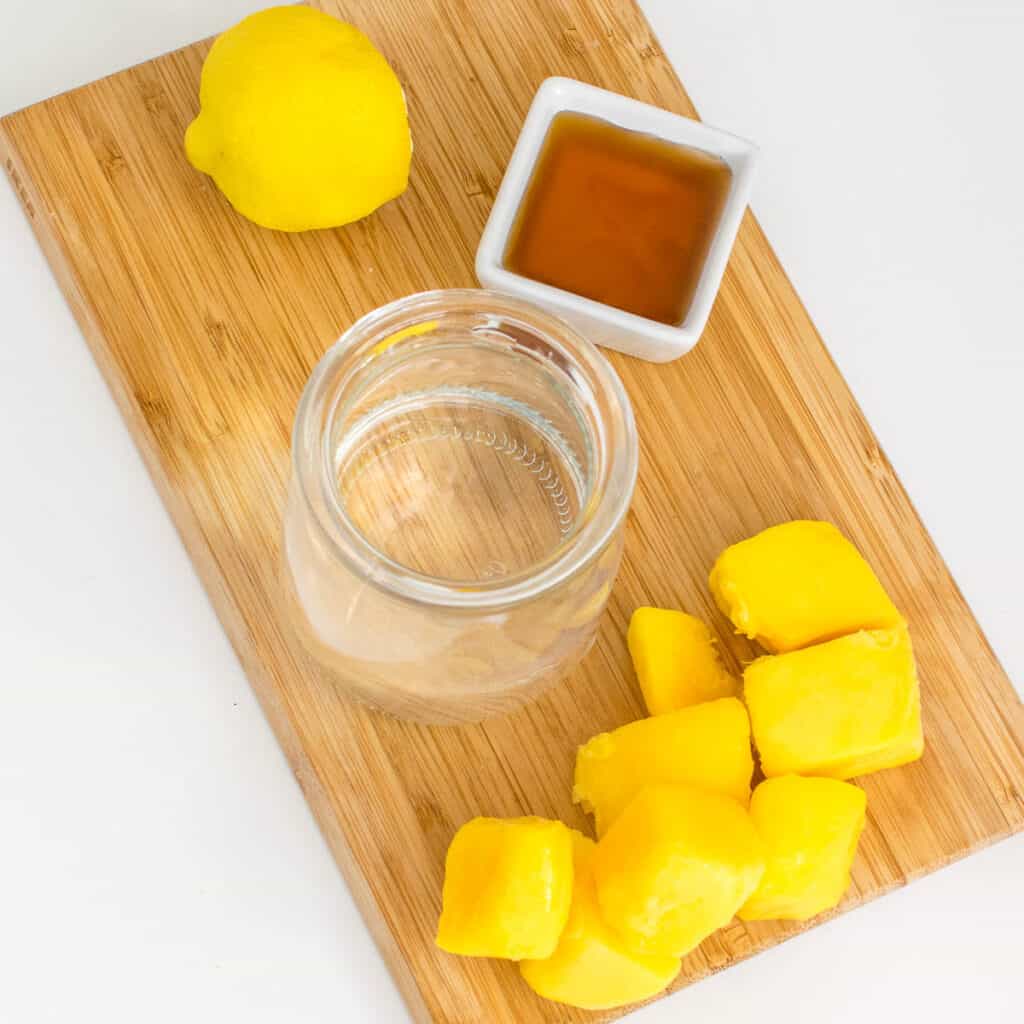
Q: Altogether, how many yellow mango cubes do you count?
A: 8